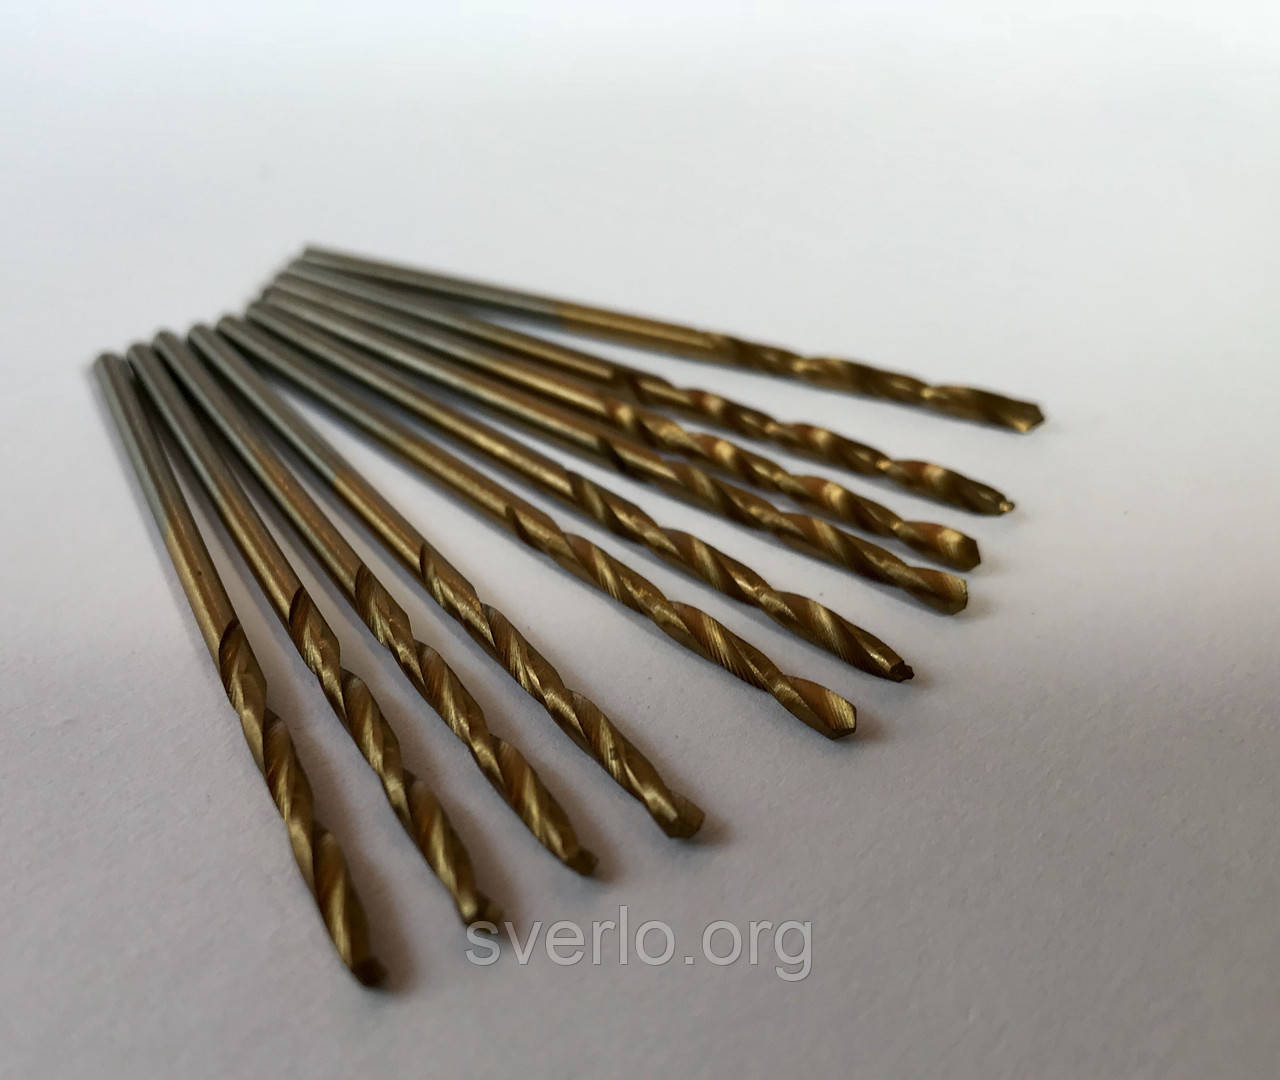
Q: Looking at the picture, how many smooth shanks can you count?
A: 10